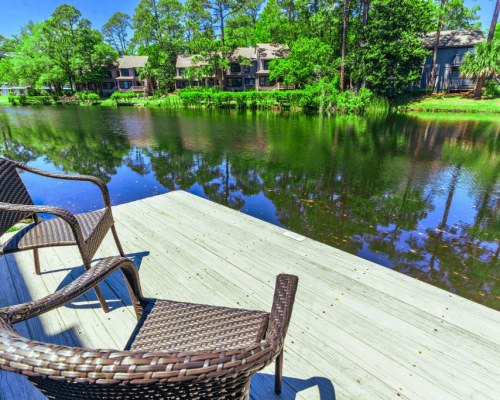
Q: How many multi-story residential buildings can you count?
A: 3